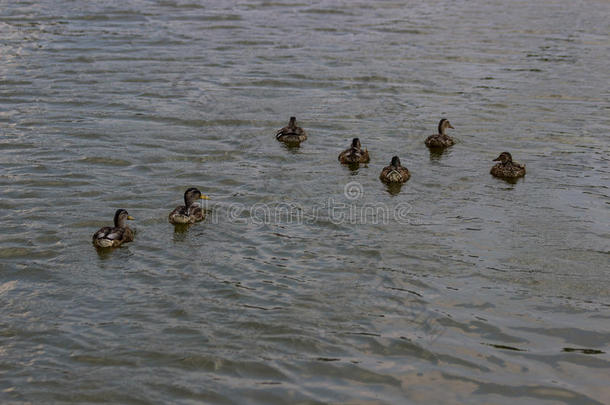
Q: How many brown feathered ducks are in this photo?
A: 7